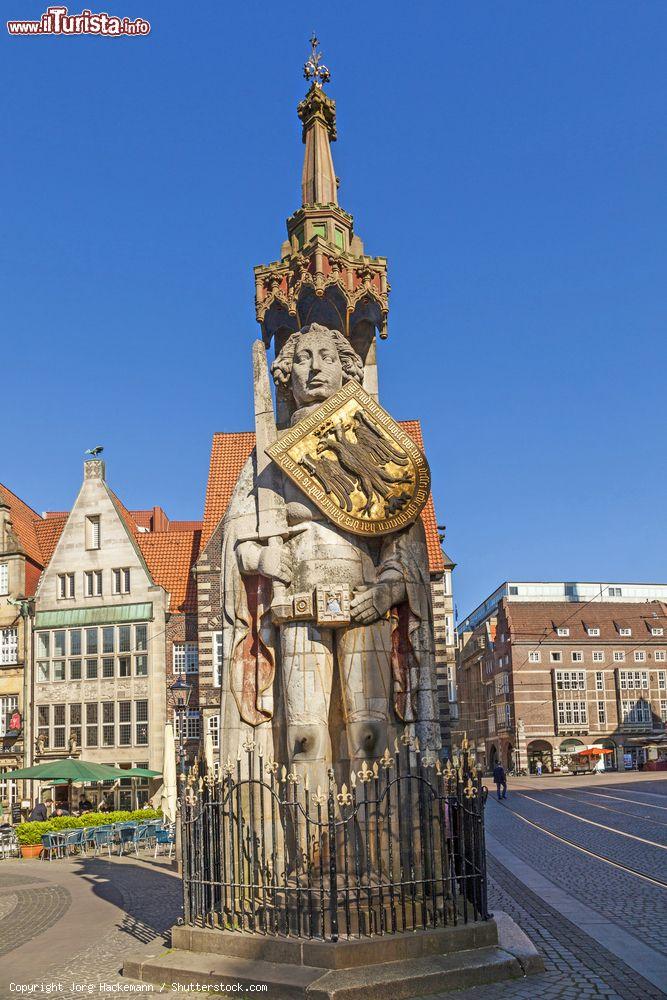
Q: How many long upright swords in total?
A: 1